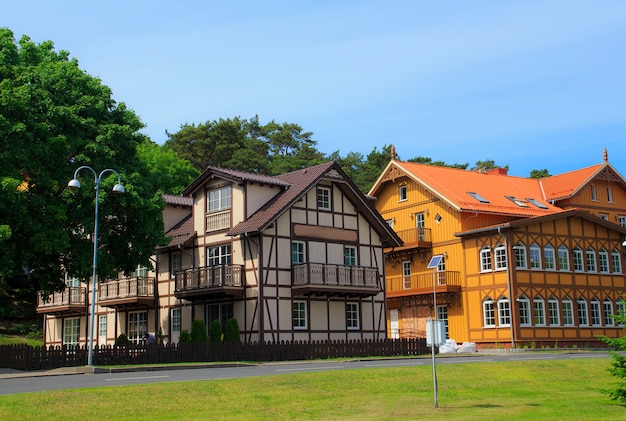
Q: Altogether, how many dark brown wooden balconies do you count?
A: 4